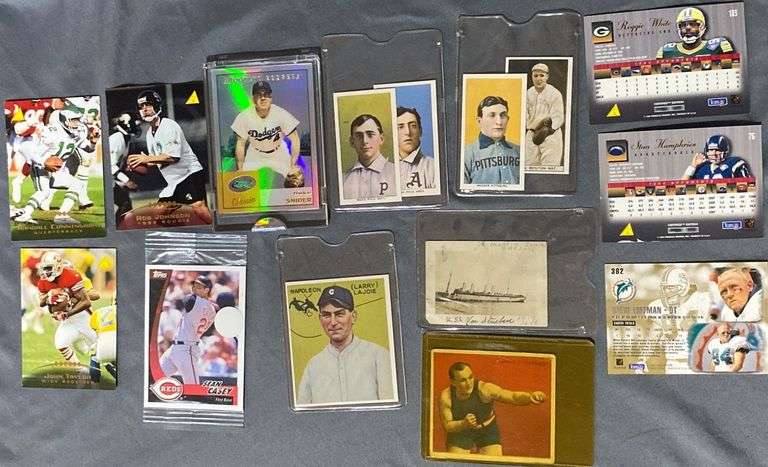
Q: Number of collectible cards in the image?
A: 15